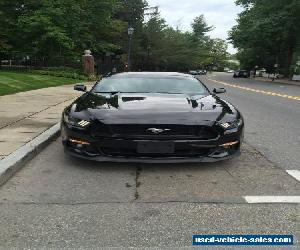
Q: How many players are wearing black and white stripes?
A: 0